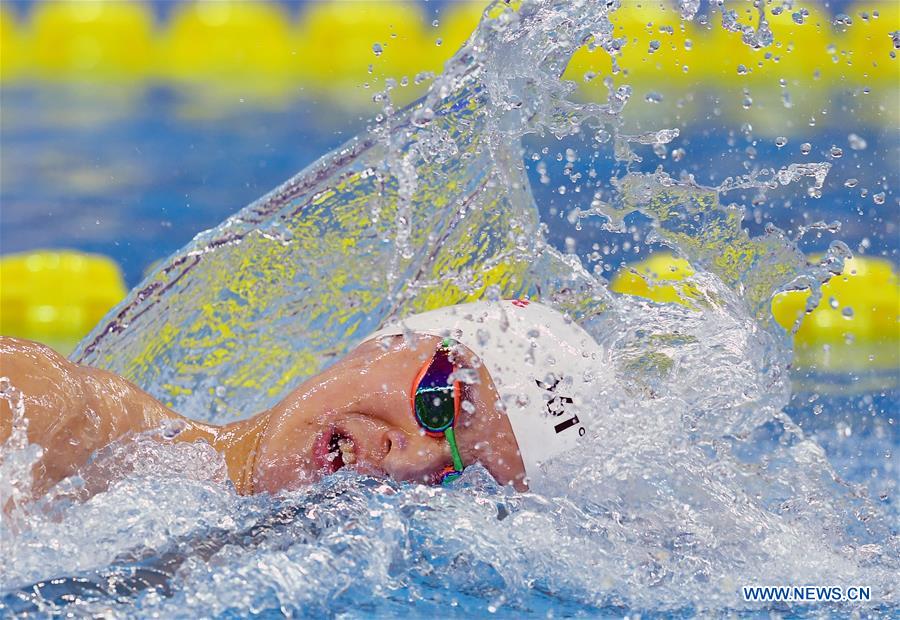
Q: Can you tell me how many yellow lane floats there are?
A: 11